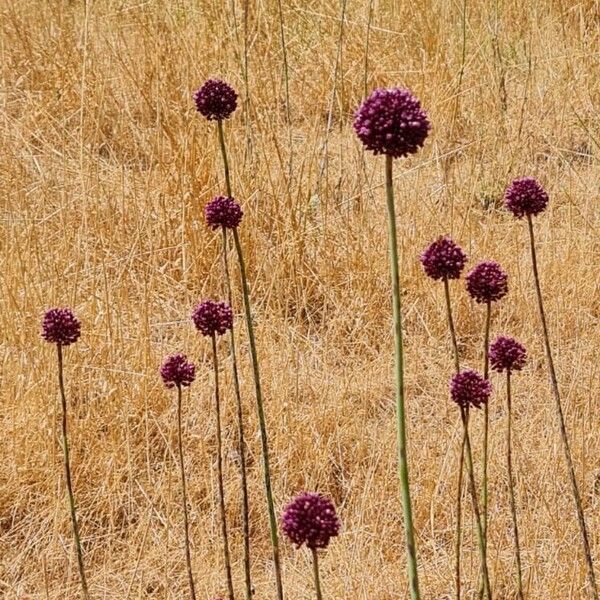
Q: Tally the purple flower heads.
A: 12